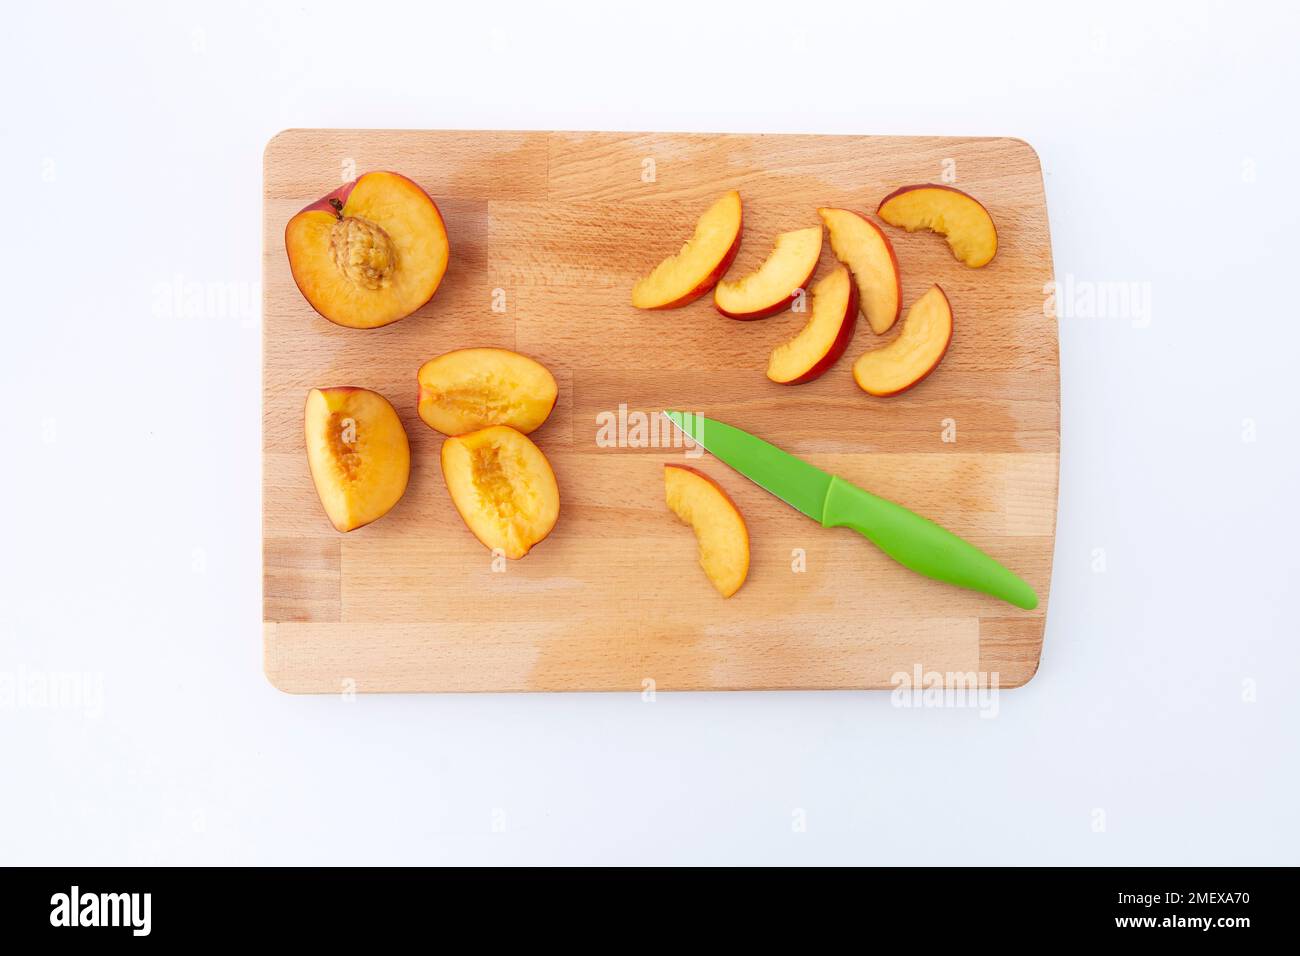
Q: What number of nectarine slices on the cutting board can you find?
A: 7